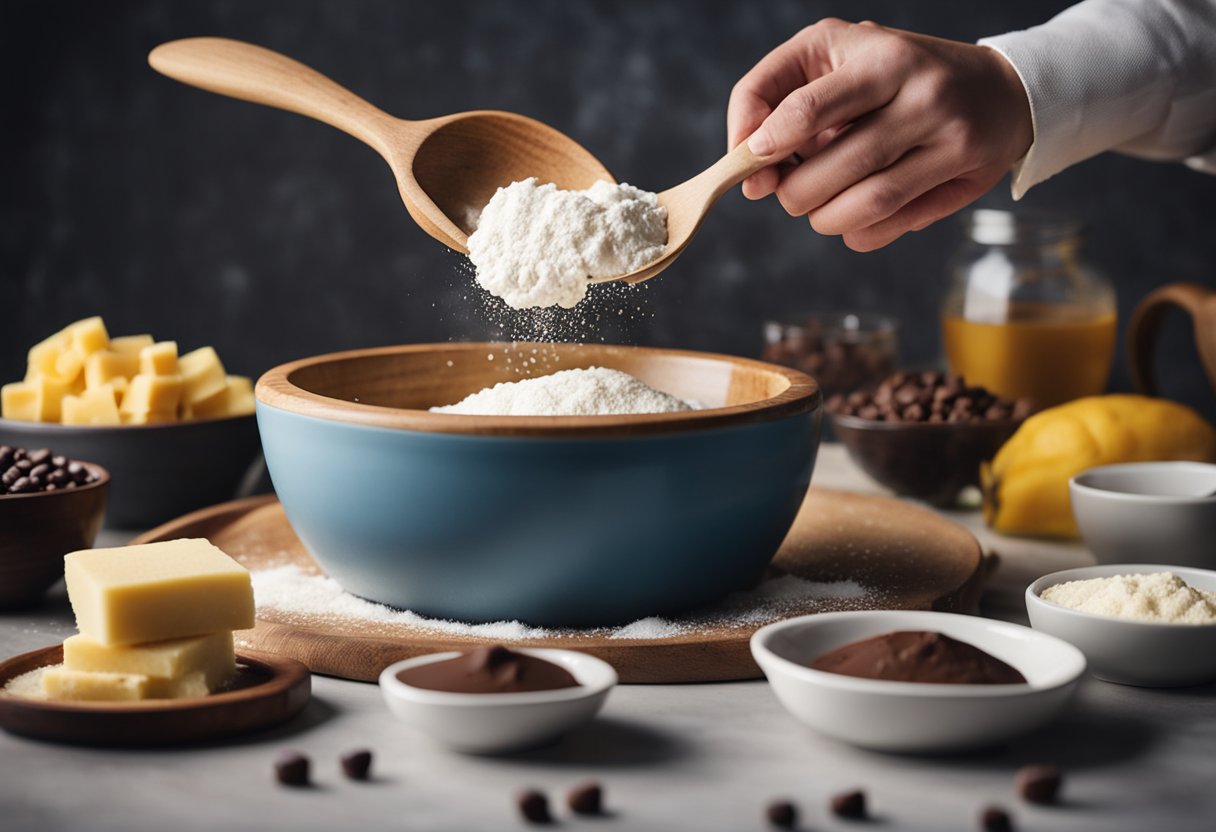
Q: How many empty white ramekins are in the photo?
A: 1